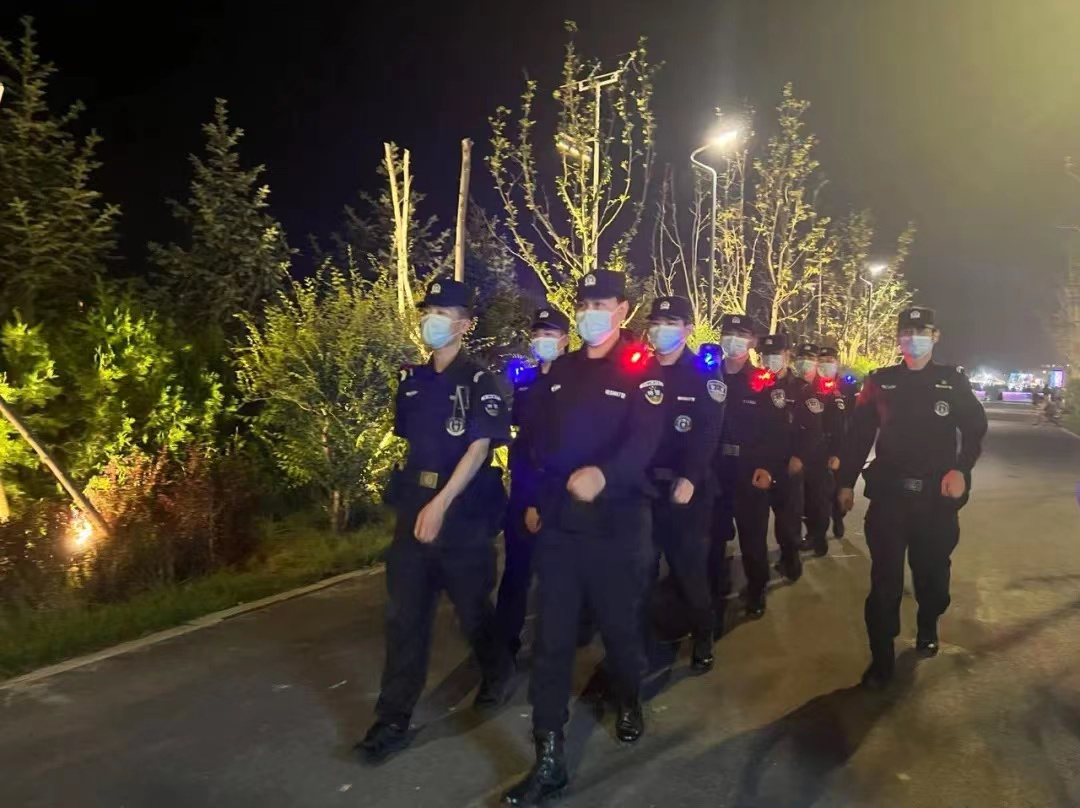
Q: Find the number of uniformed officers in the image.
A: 9